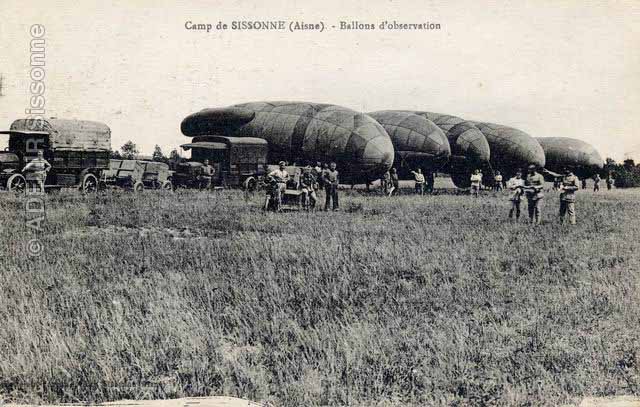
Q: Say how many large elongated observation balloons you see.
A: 5